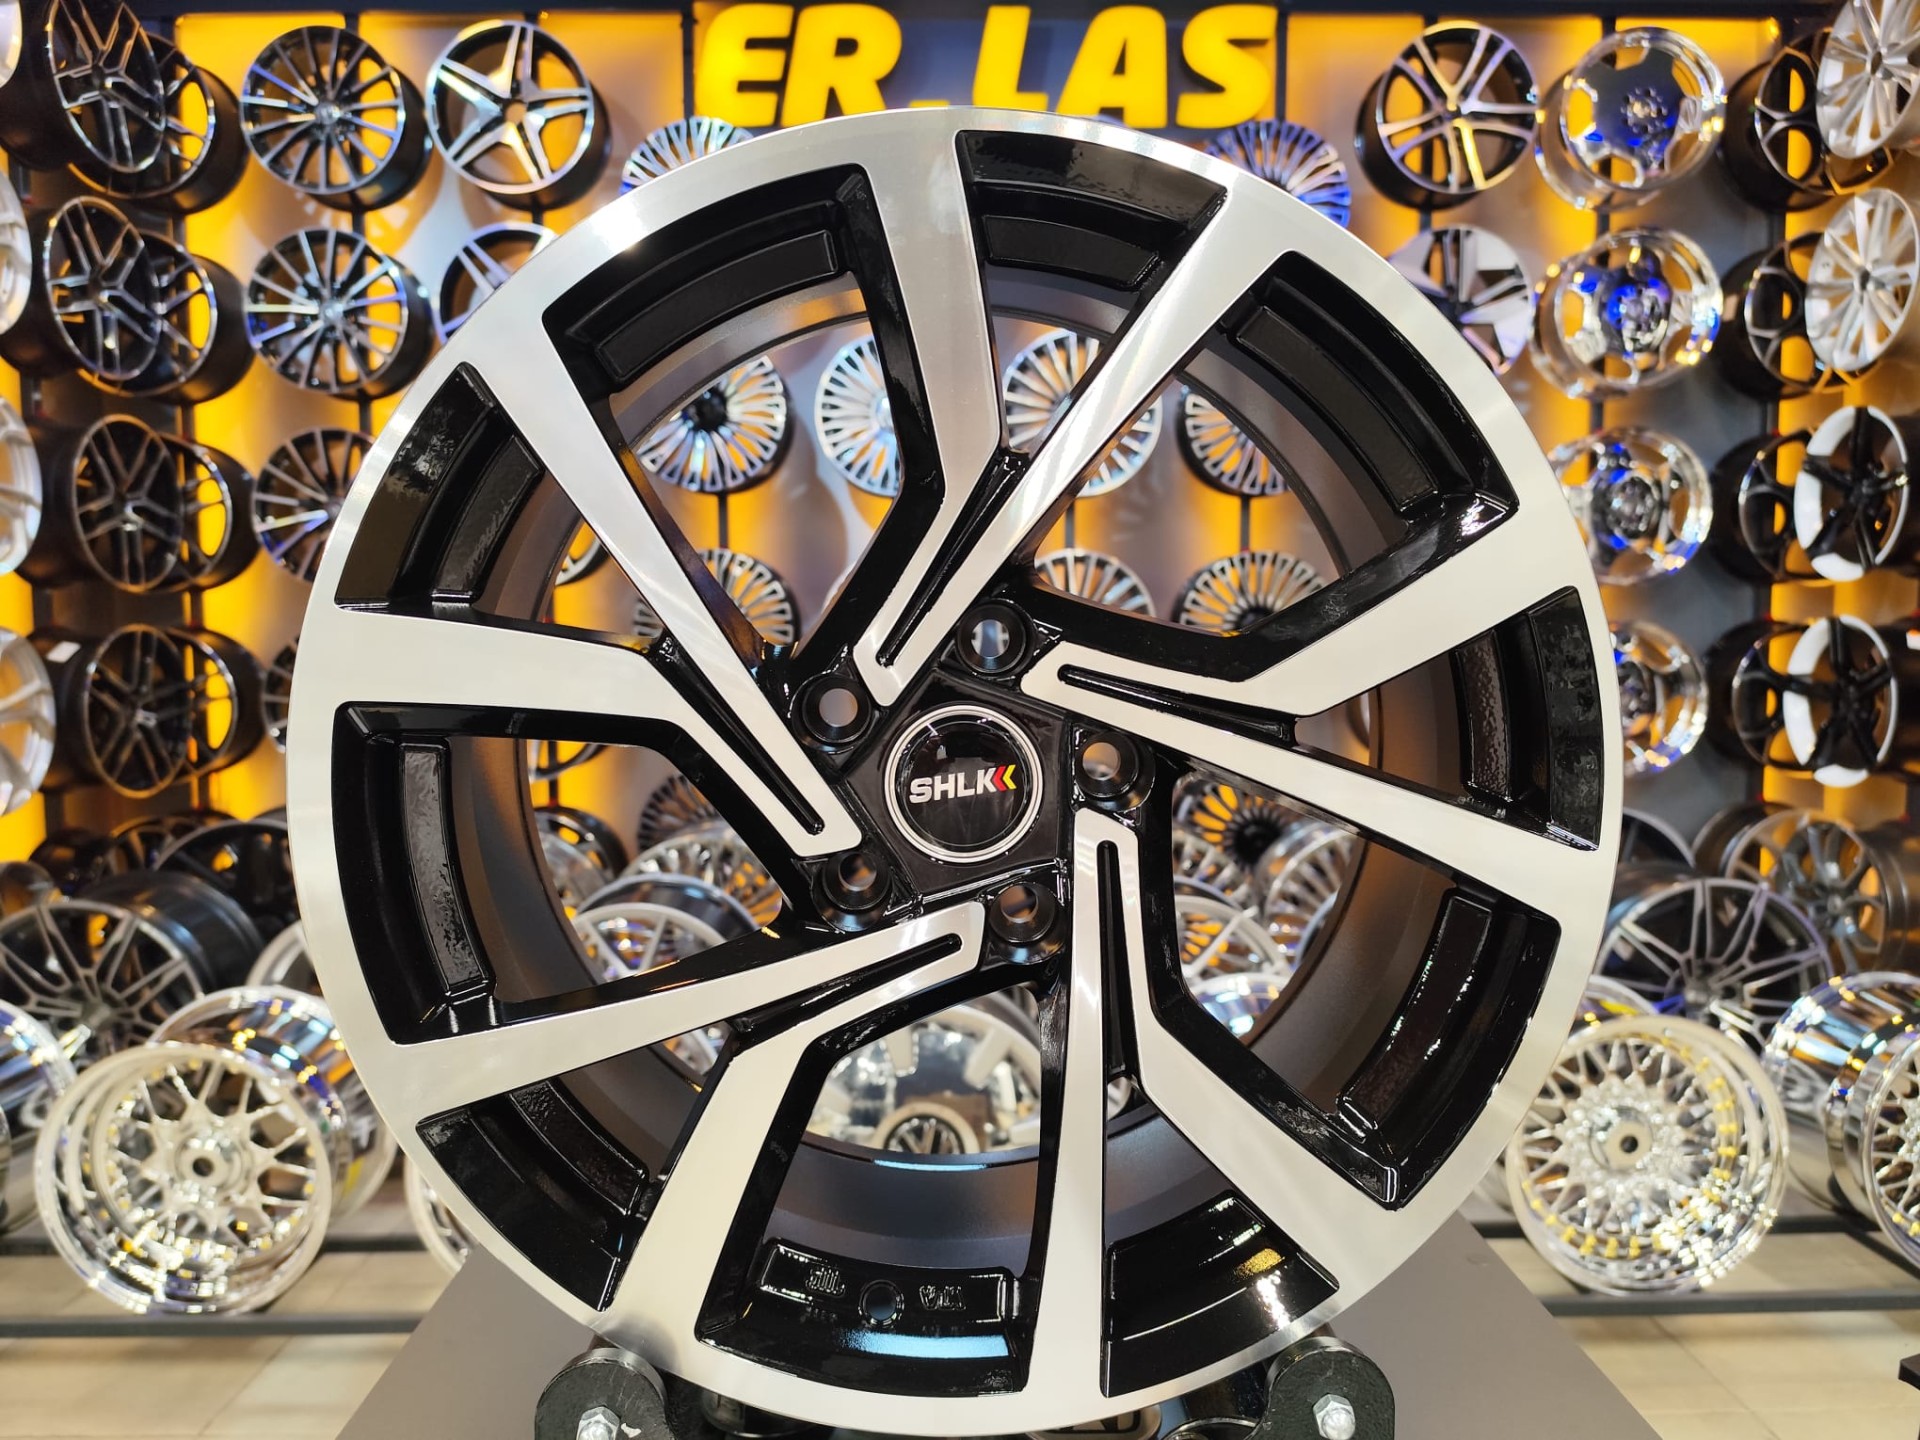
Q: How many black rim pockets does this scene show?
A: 10